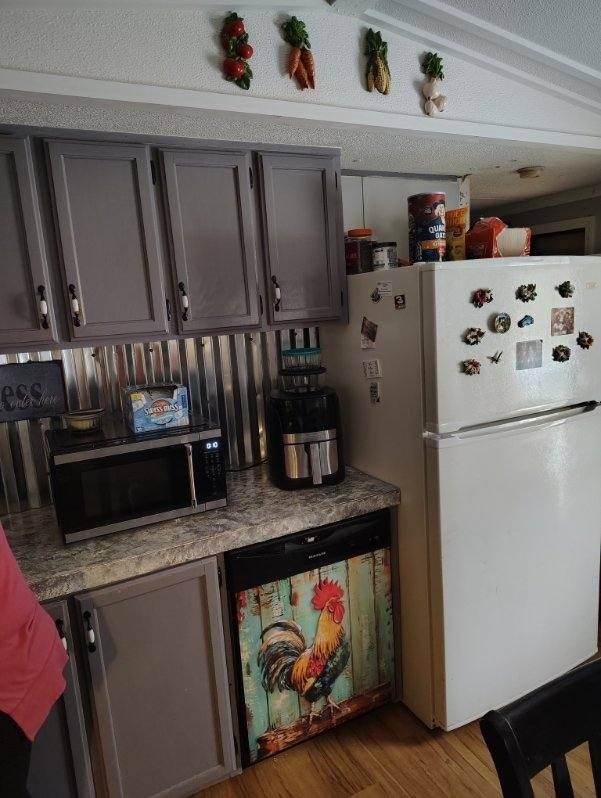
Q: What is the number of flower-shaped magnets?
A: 7